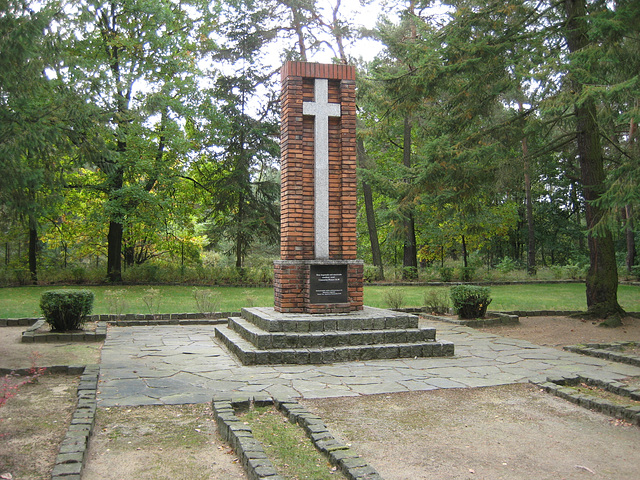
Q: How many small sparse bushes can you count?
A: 6